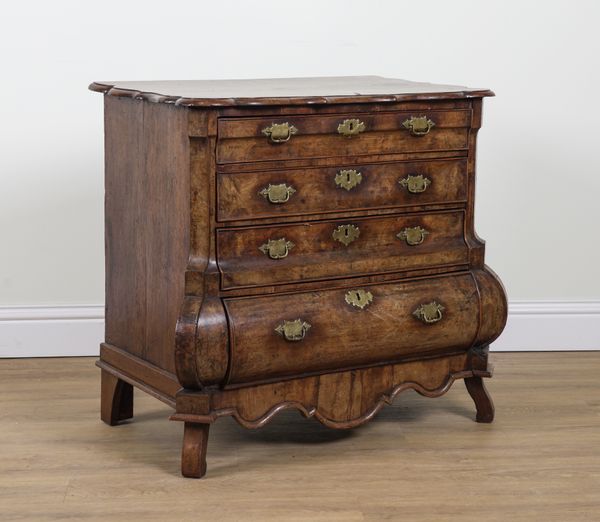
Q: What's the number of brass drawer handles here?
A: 8